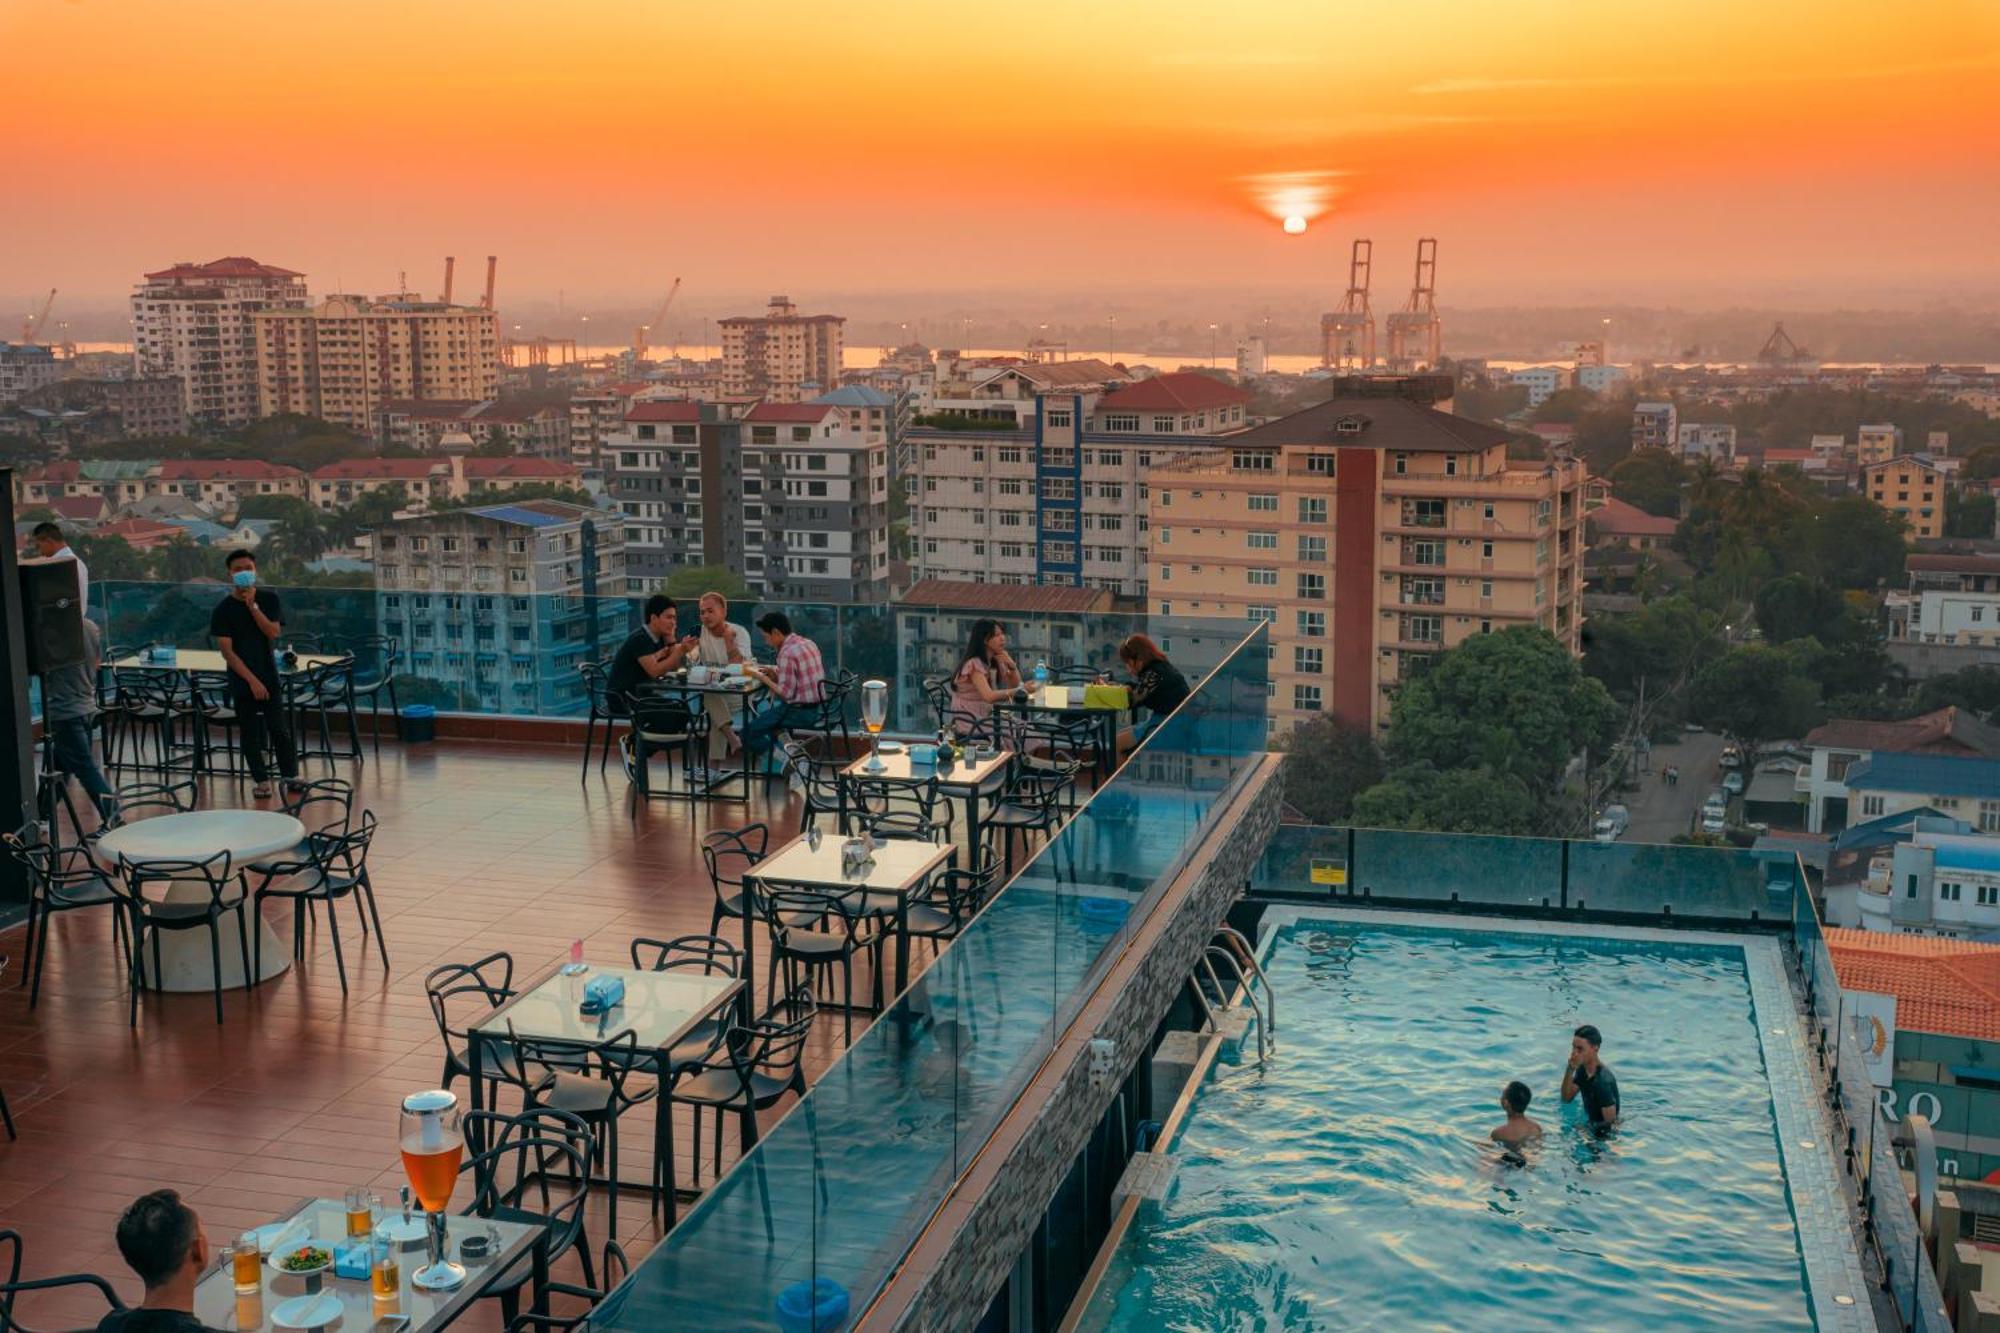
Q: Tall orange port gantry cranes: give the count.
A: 2